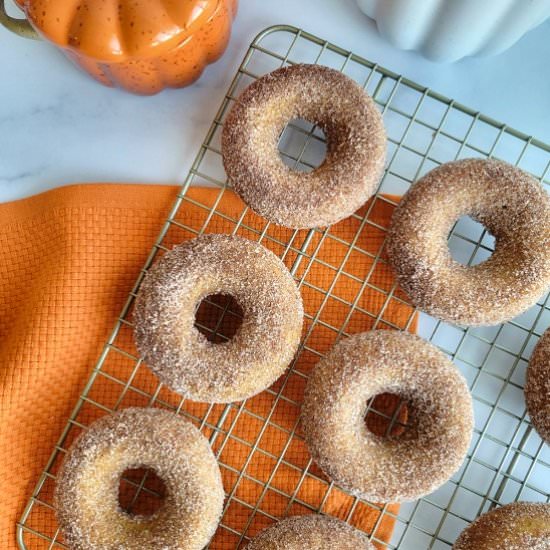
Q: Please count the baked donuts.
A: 8